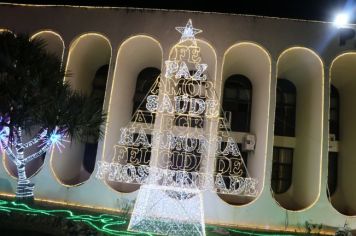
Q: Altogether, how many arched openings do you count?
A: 8